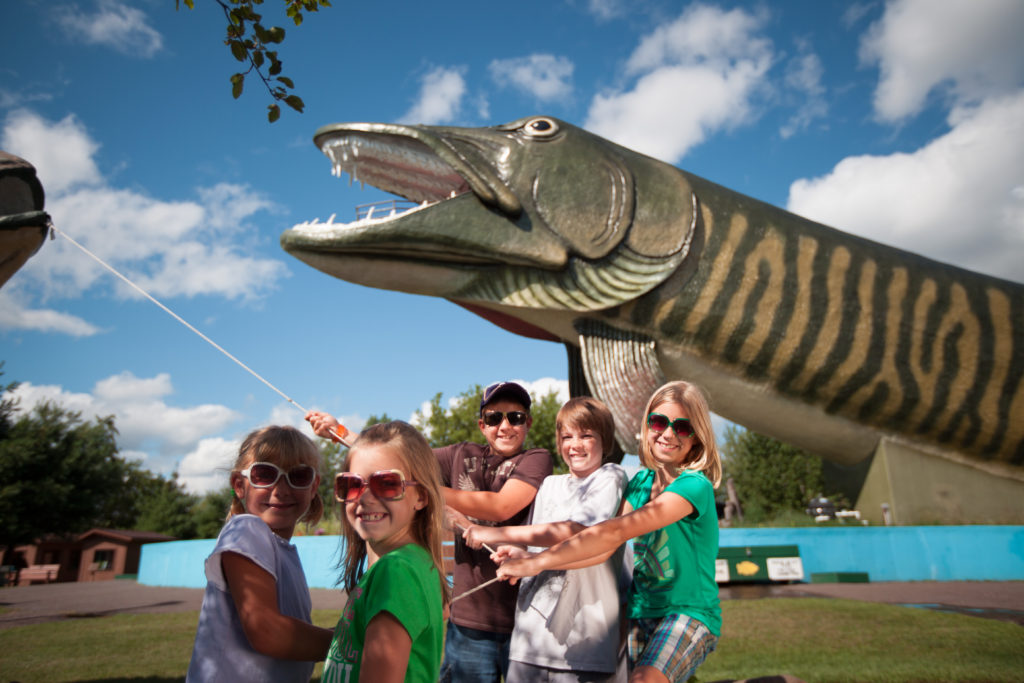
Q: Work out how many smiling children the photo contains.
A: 5